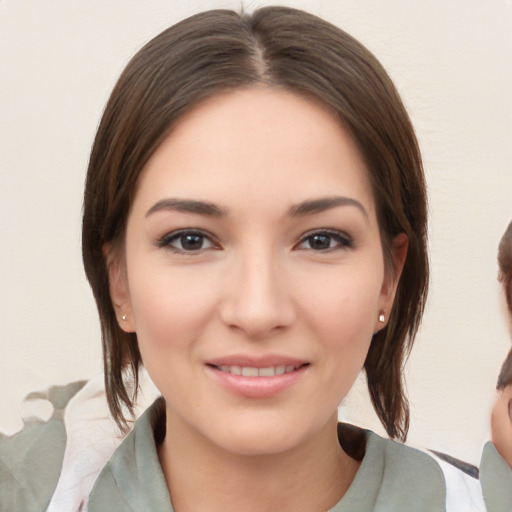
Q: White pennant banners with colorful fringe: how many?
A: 0